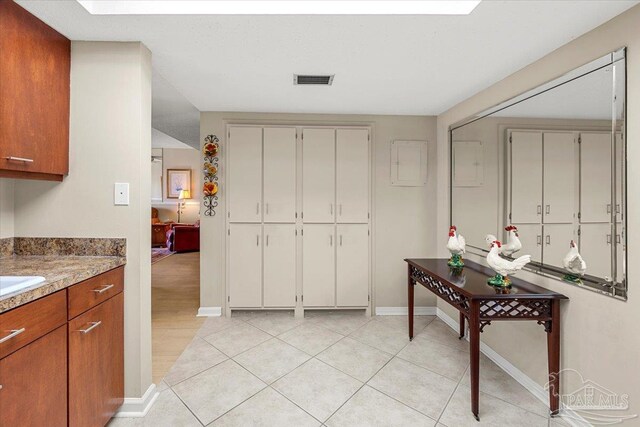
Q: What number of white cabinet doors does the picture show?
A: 8